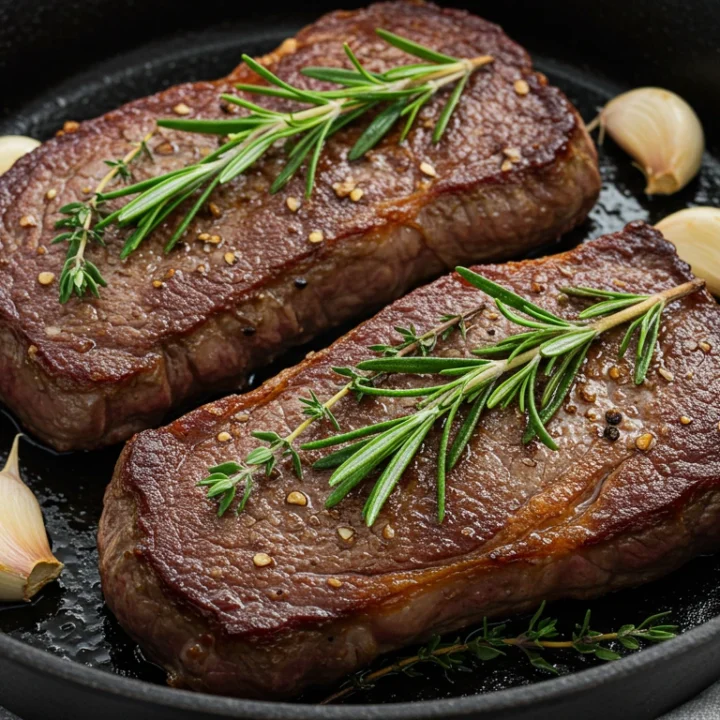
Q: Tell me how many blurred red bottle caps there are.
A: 0